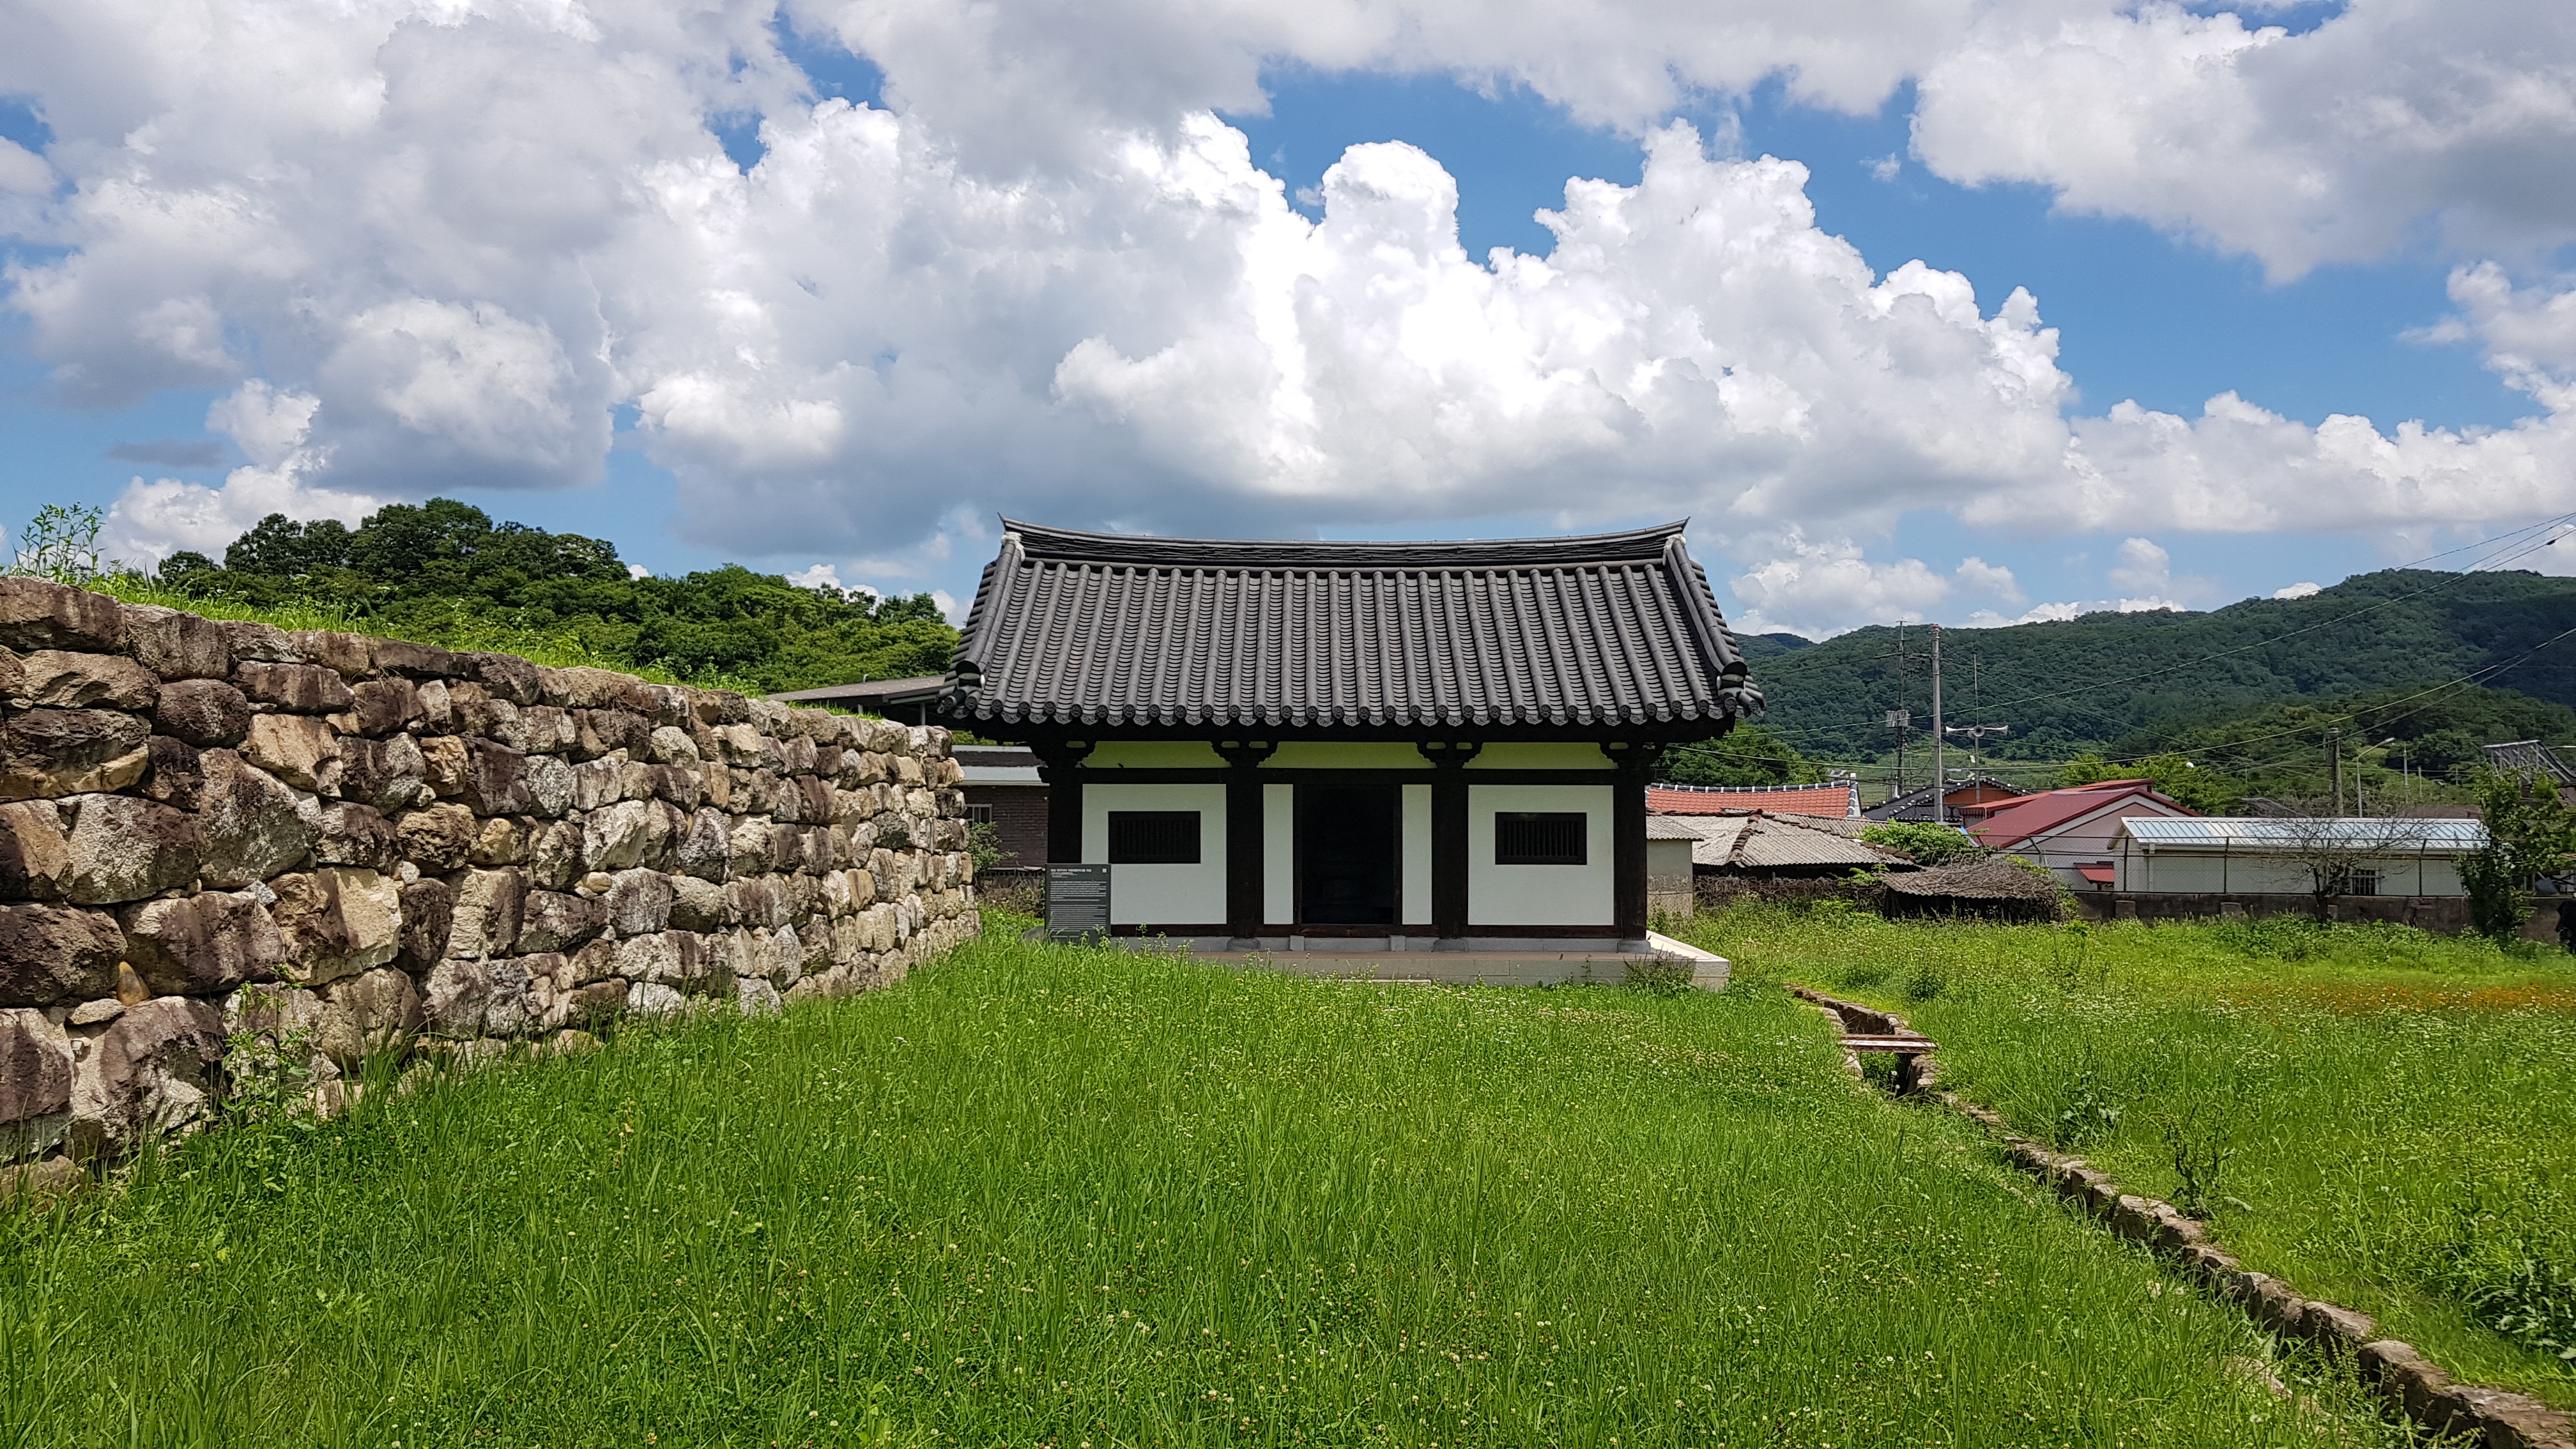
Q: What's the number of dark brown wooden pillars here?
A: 4